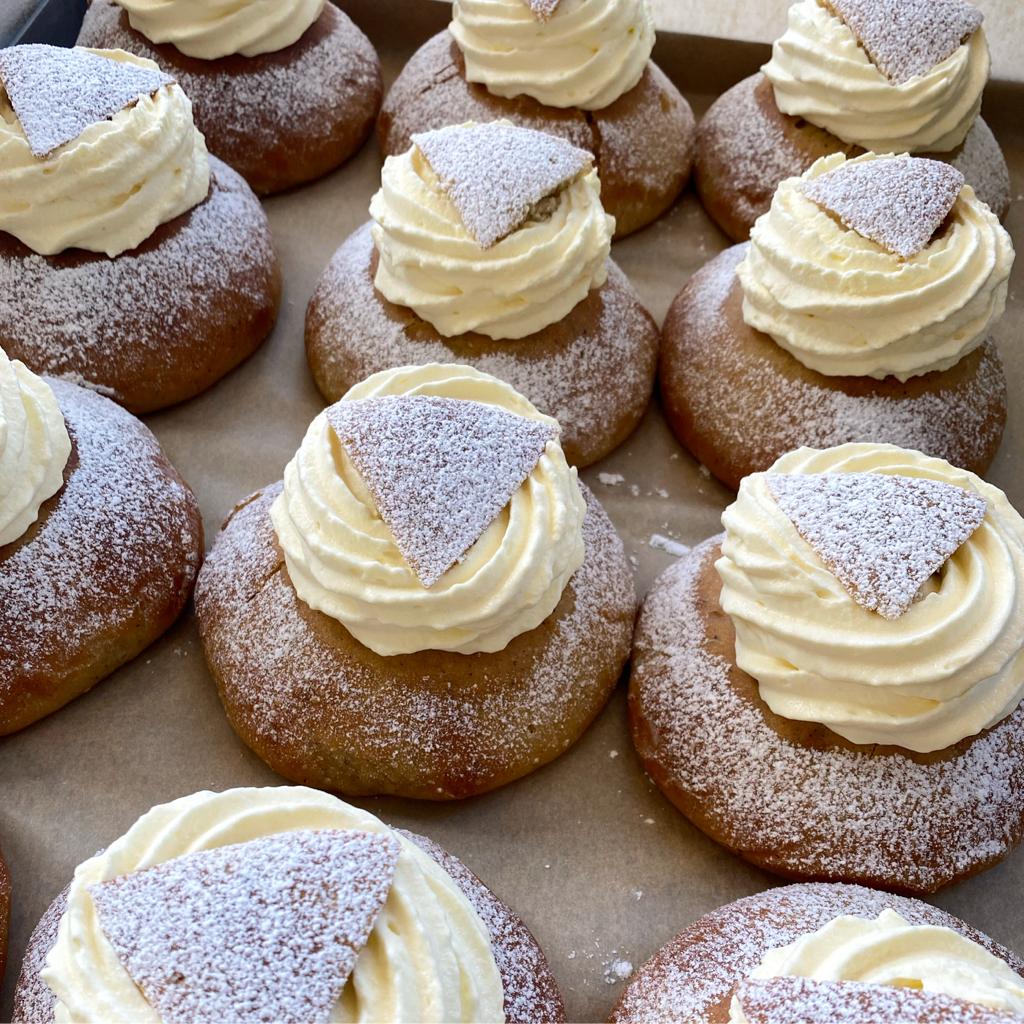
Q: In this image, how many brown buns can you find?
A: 11